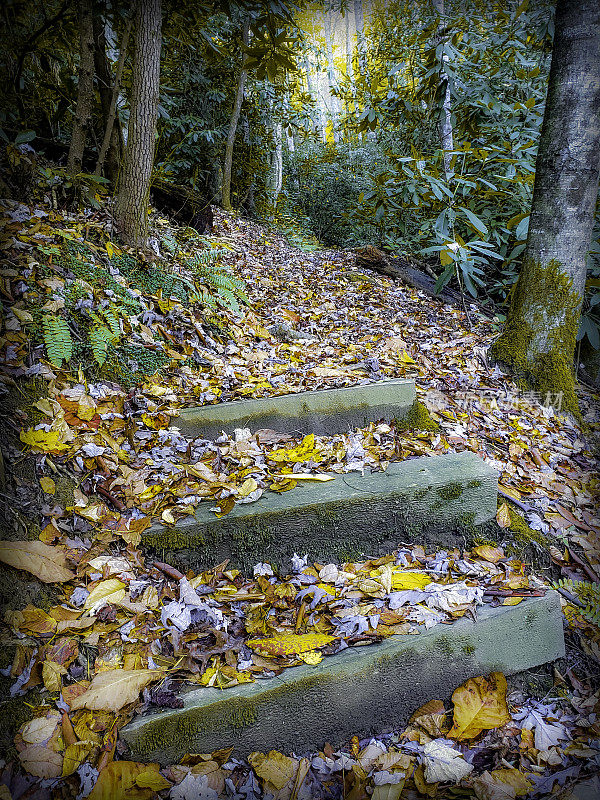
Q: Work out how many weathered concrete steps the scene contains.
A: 3